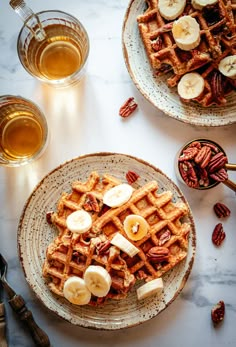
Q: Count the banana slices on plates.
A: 12